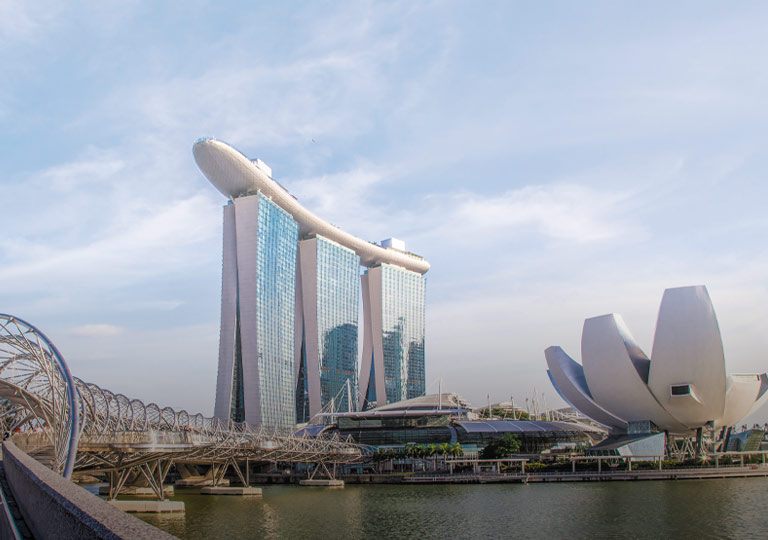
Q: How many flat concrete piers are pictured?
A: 5